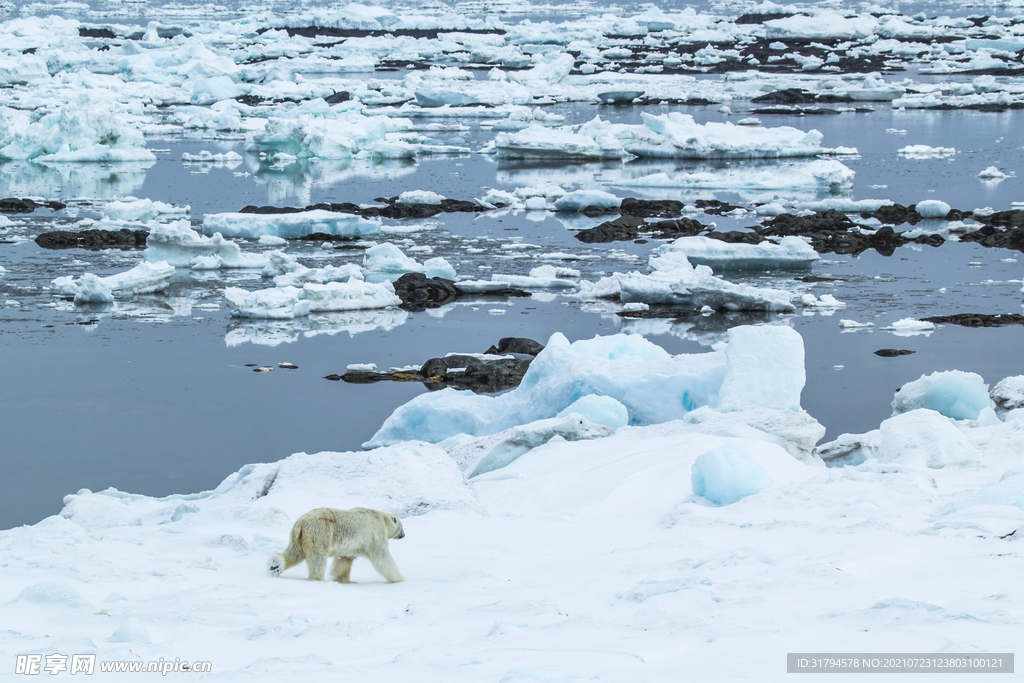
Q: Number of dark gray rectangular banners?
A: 1